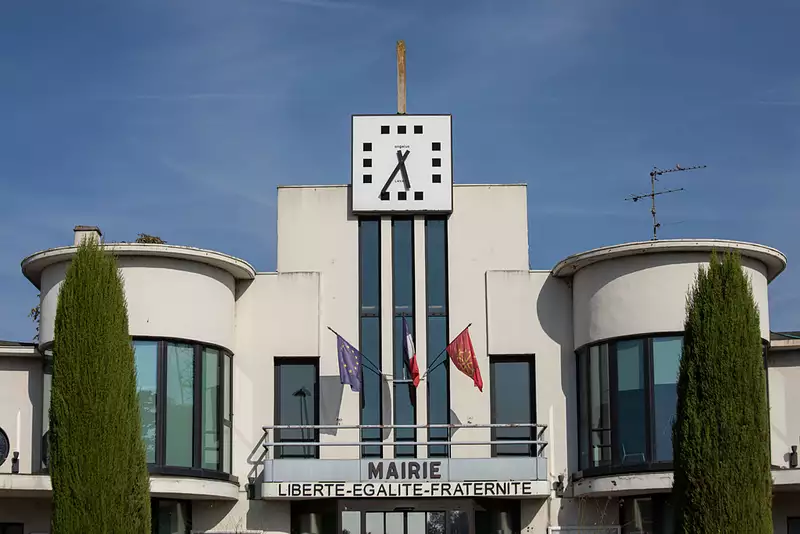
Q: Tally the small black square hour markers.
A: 12